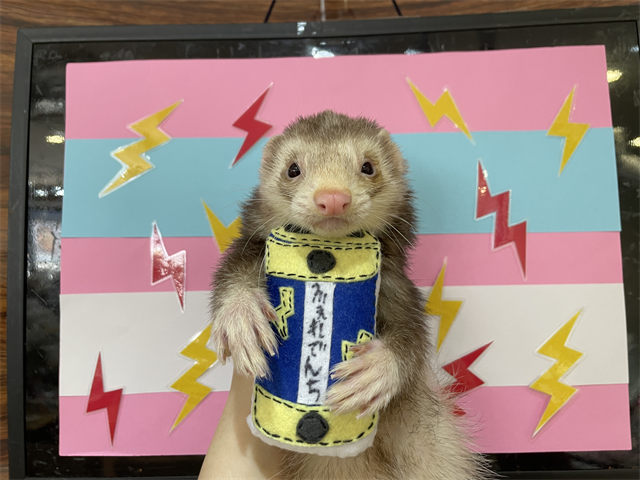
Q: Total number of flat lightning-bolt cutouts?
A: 12